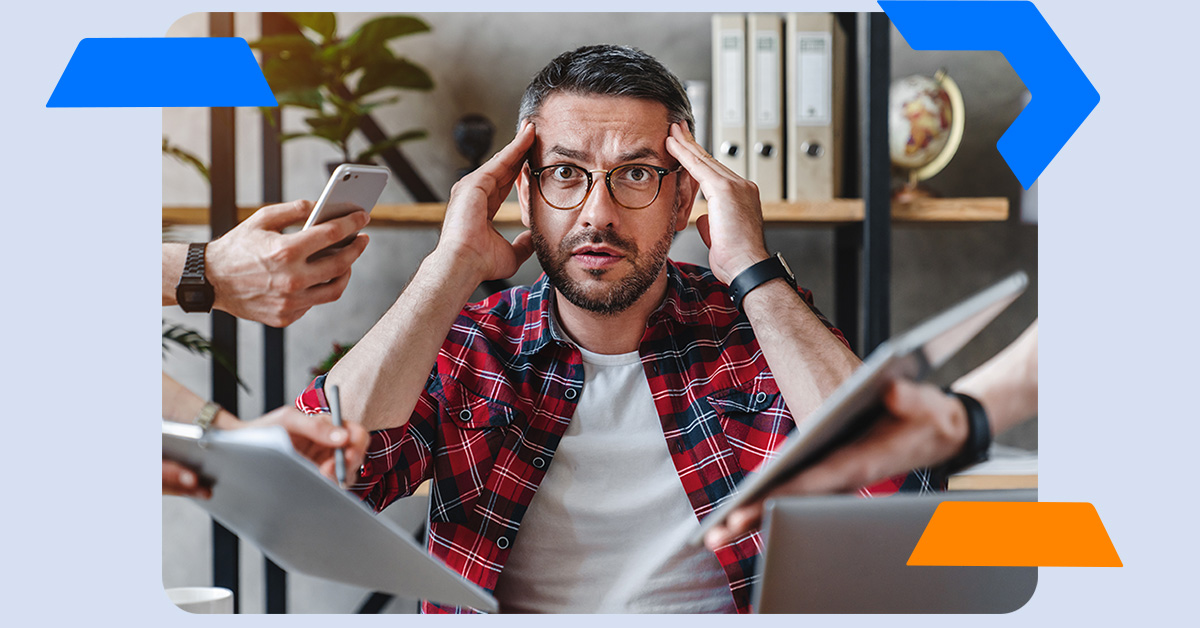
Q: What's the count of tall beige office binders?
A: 3